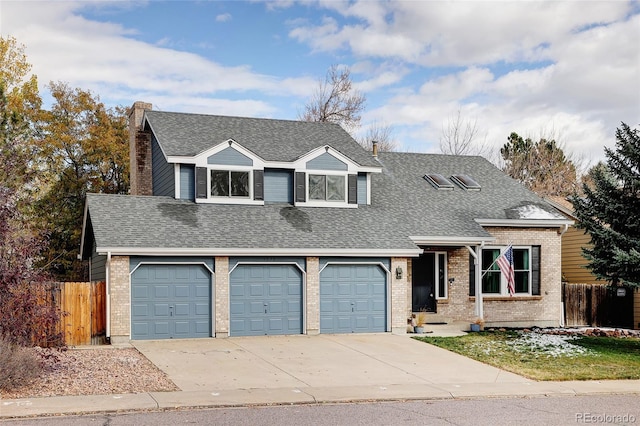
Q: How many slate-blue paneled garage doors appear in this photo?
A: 3